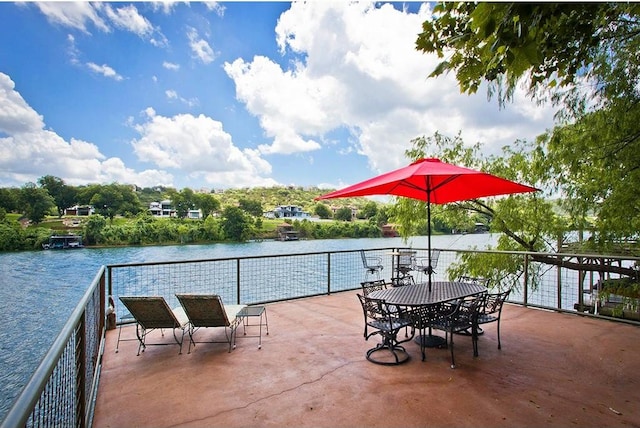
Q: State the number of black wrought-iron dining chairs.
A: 6